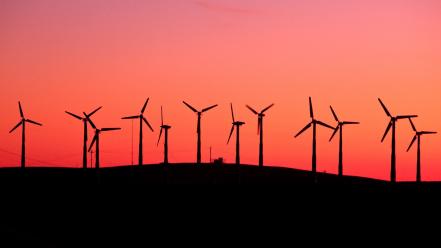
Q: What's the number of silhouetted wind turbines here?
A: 12